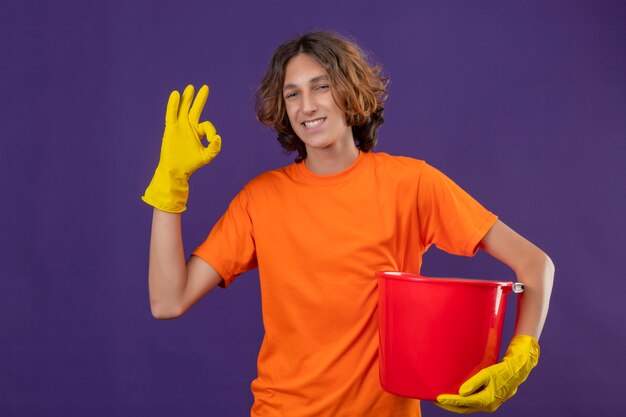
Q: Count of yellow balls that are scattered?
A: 0